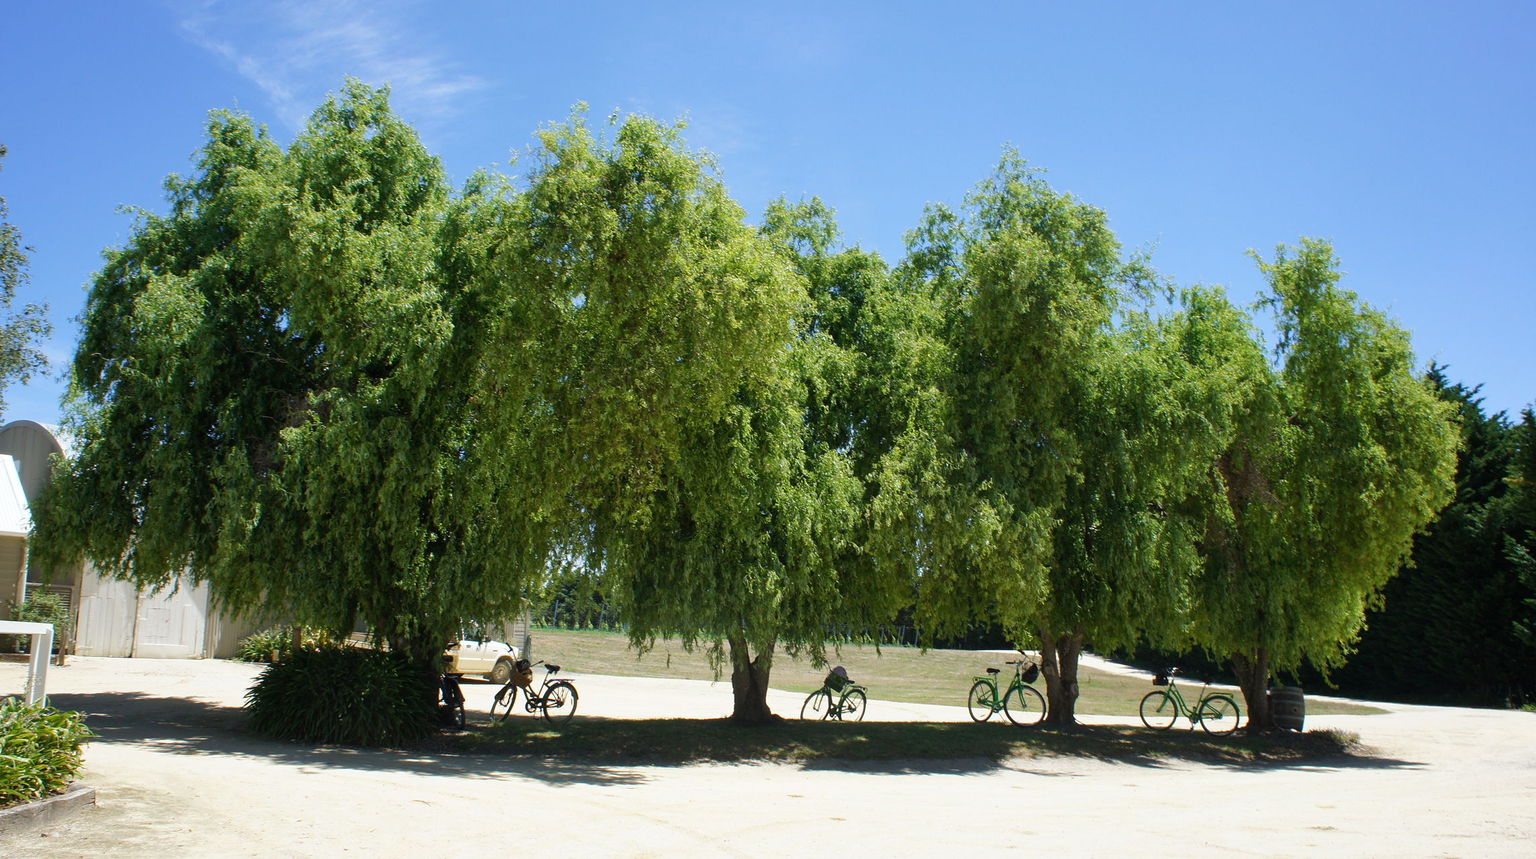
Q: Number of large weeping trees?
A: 4